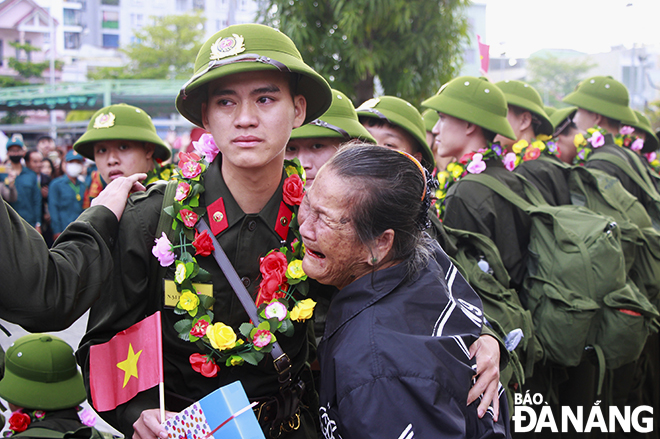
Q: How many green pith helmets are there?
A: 11